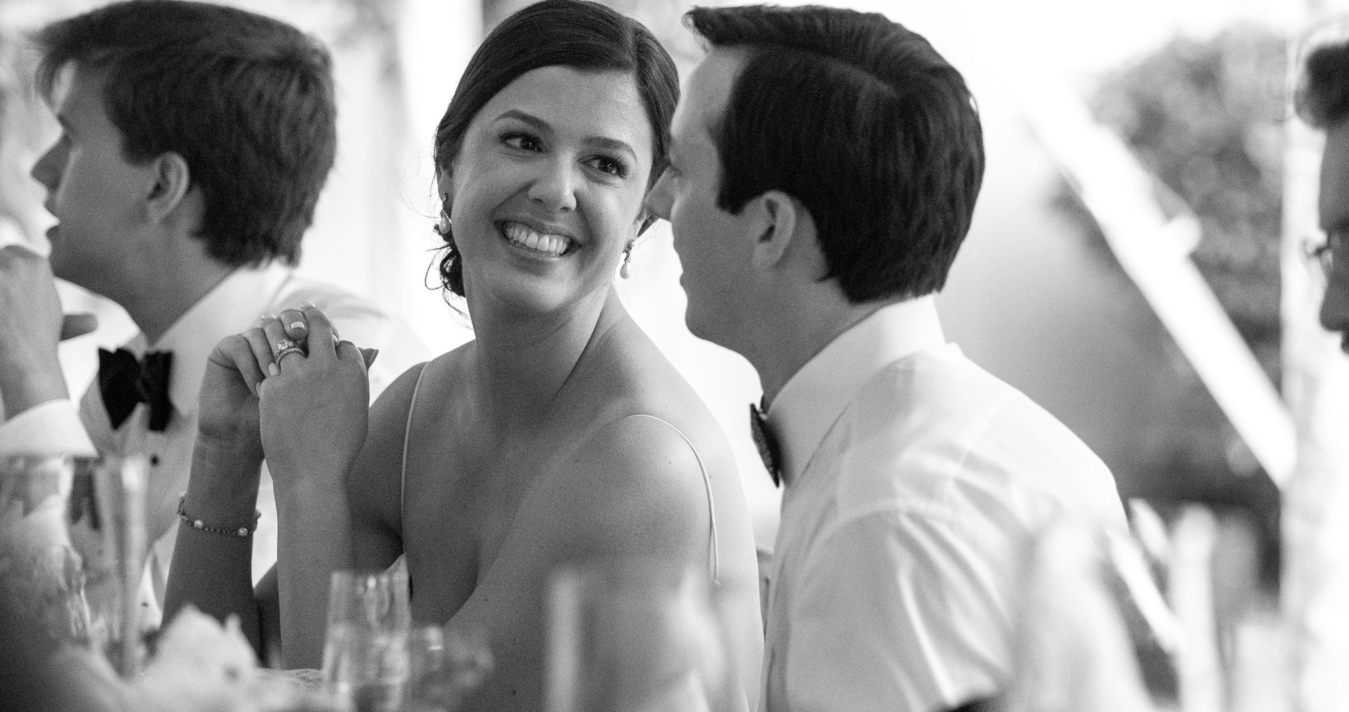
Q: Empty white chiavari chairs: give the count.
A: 0